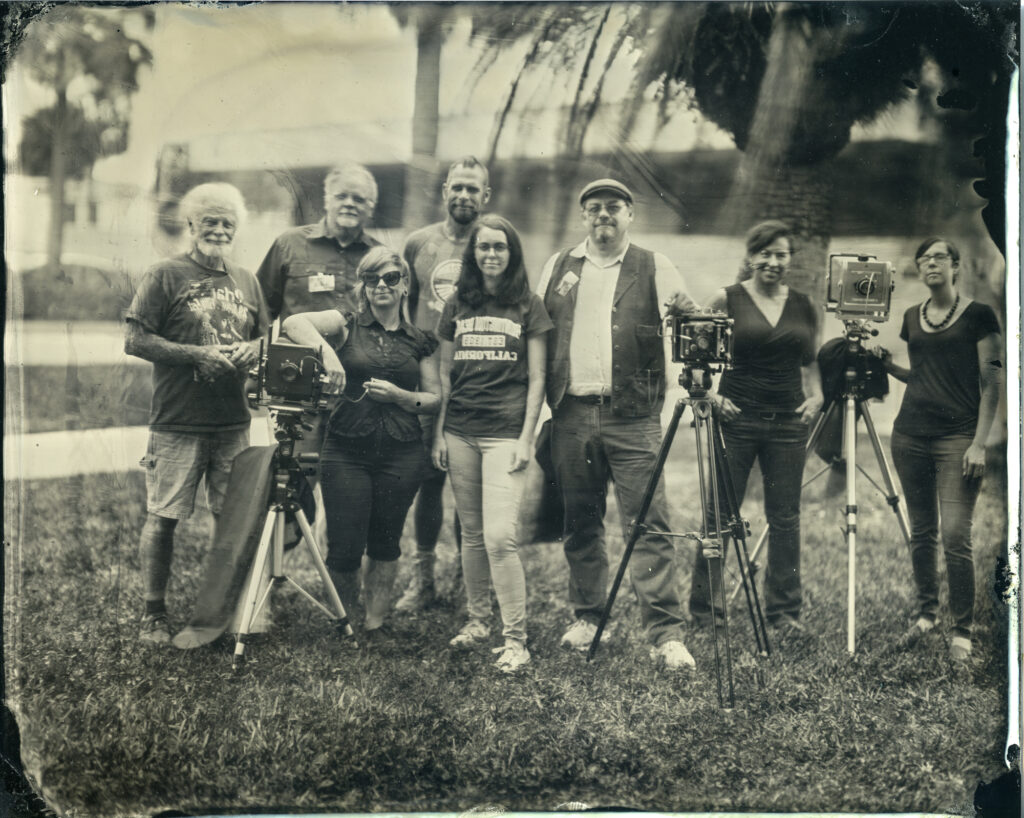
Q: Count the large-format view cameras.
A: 3